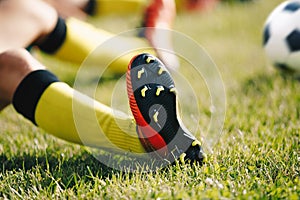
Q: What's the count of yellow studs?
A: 10